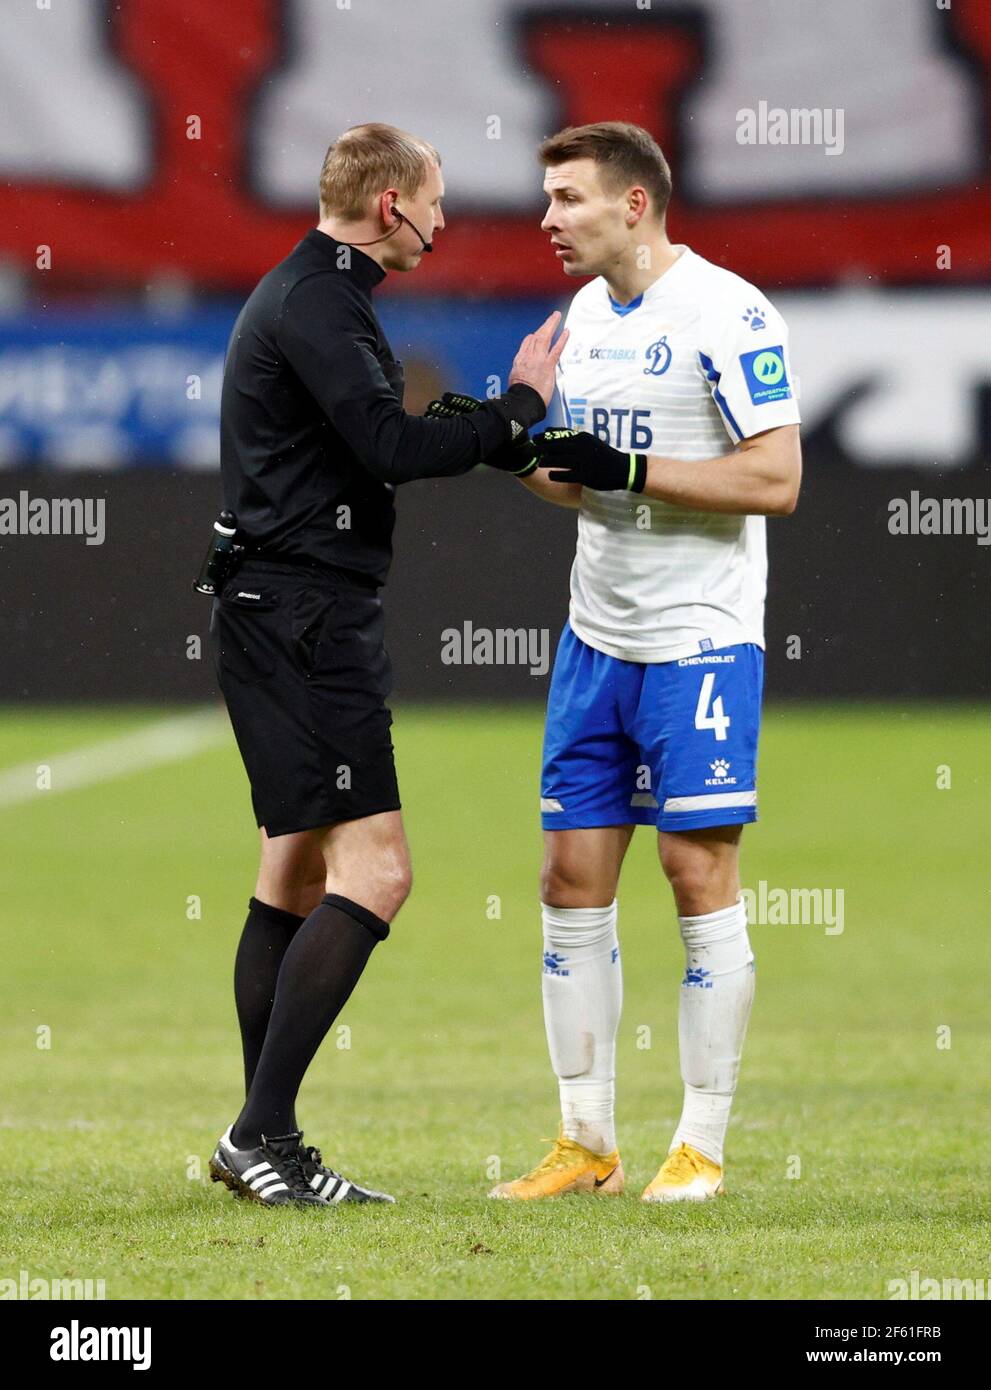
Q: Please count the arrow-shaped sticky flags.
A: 0